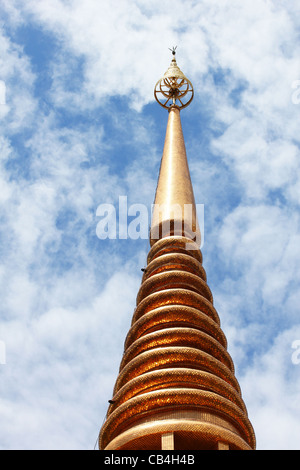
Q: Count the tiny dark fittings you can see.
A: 2